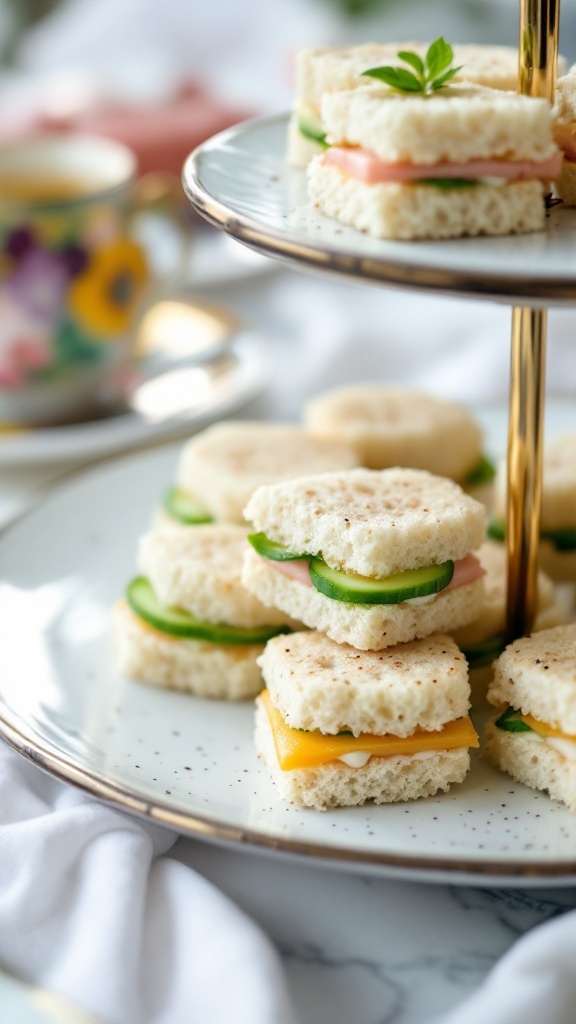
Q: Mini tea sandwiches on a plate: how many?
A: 11